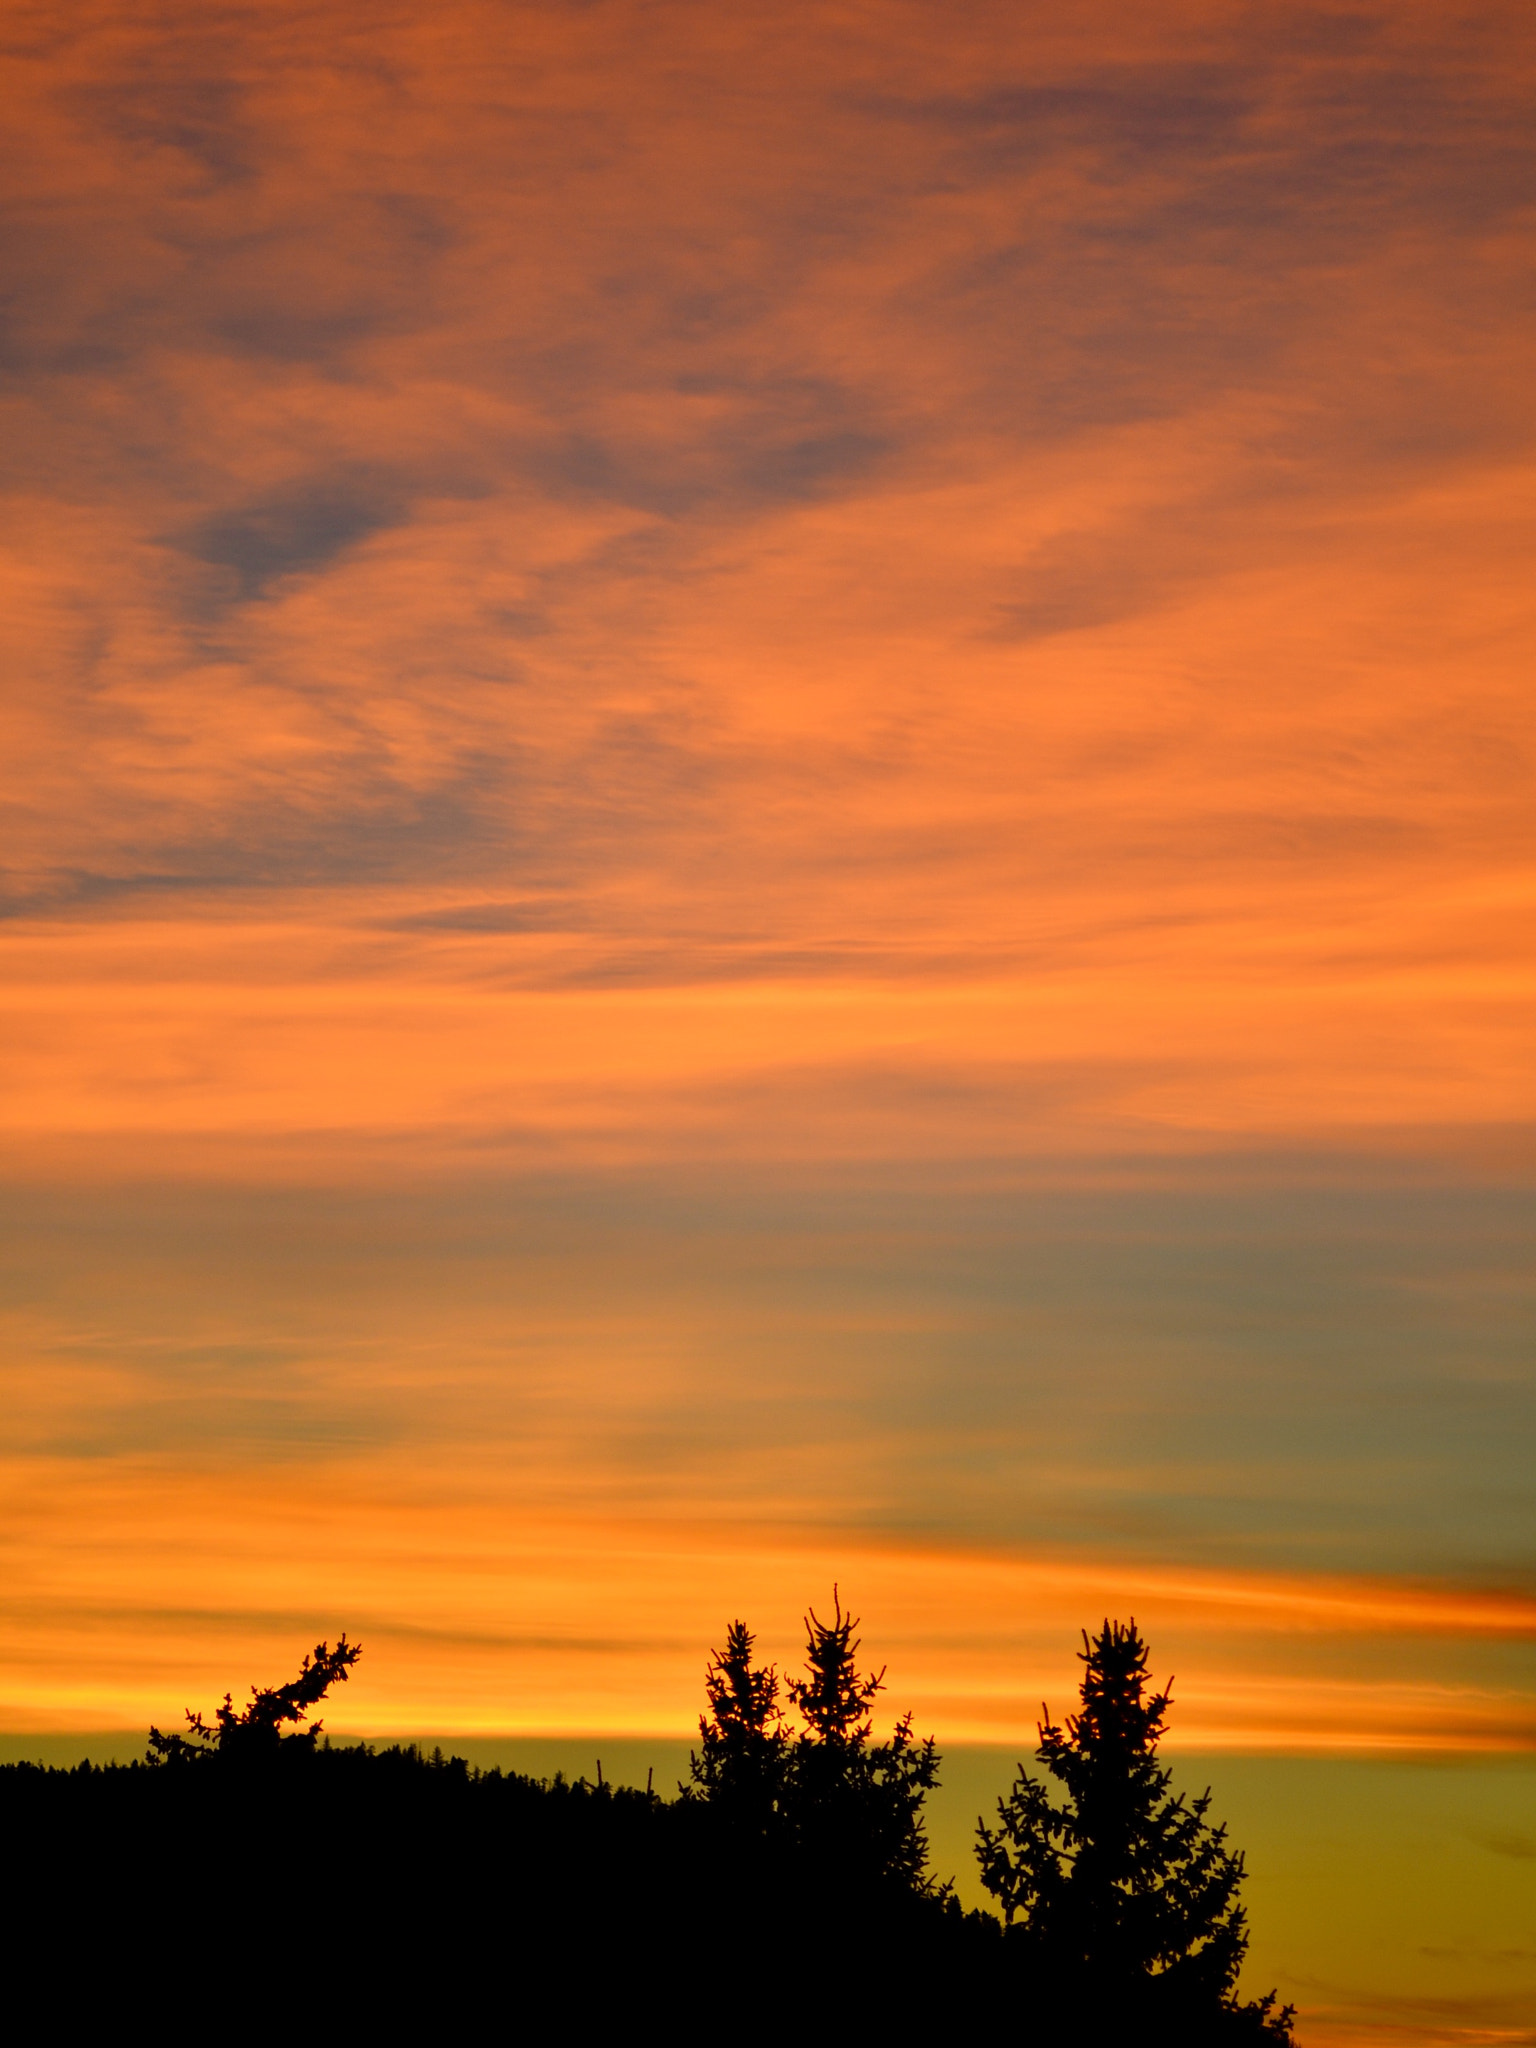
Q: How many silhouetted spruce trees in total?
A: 4